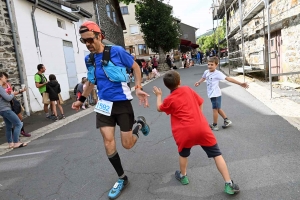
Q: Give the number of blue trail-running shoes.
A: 2